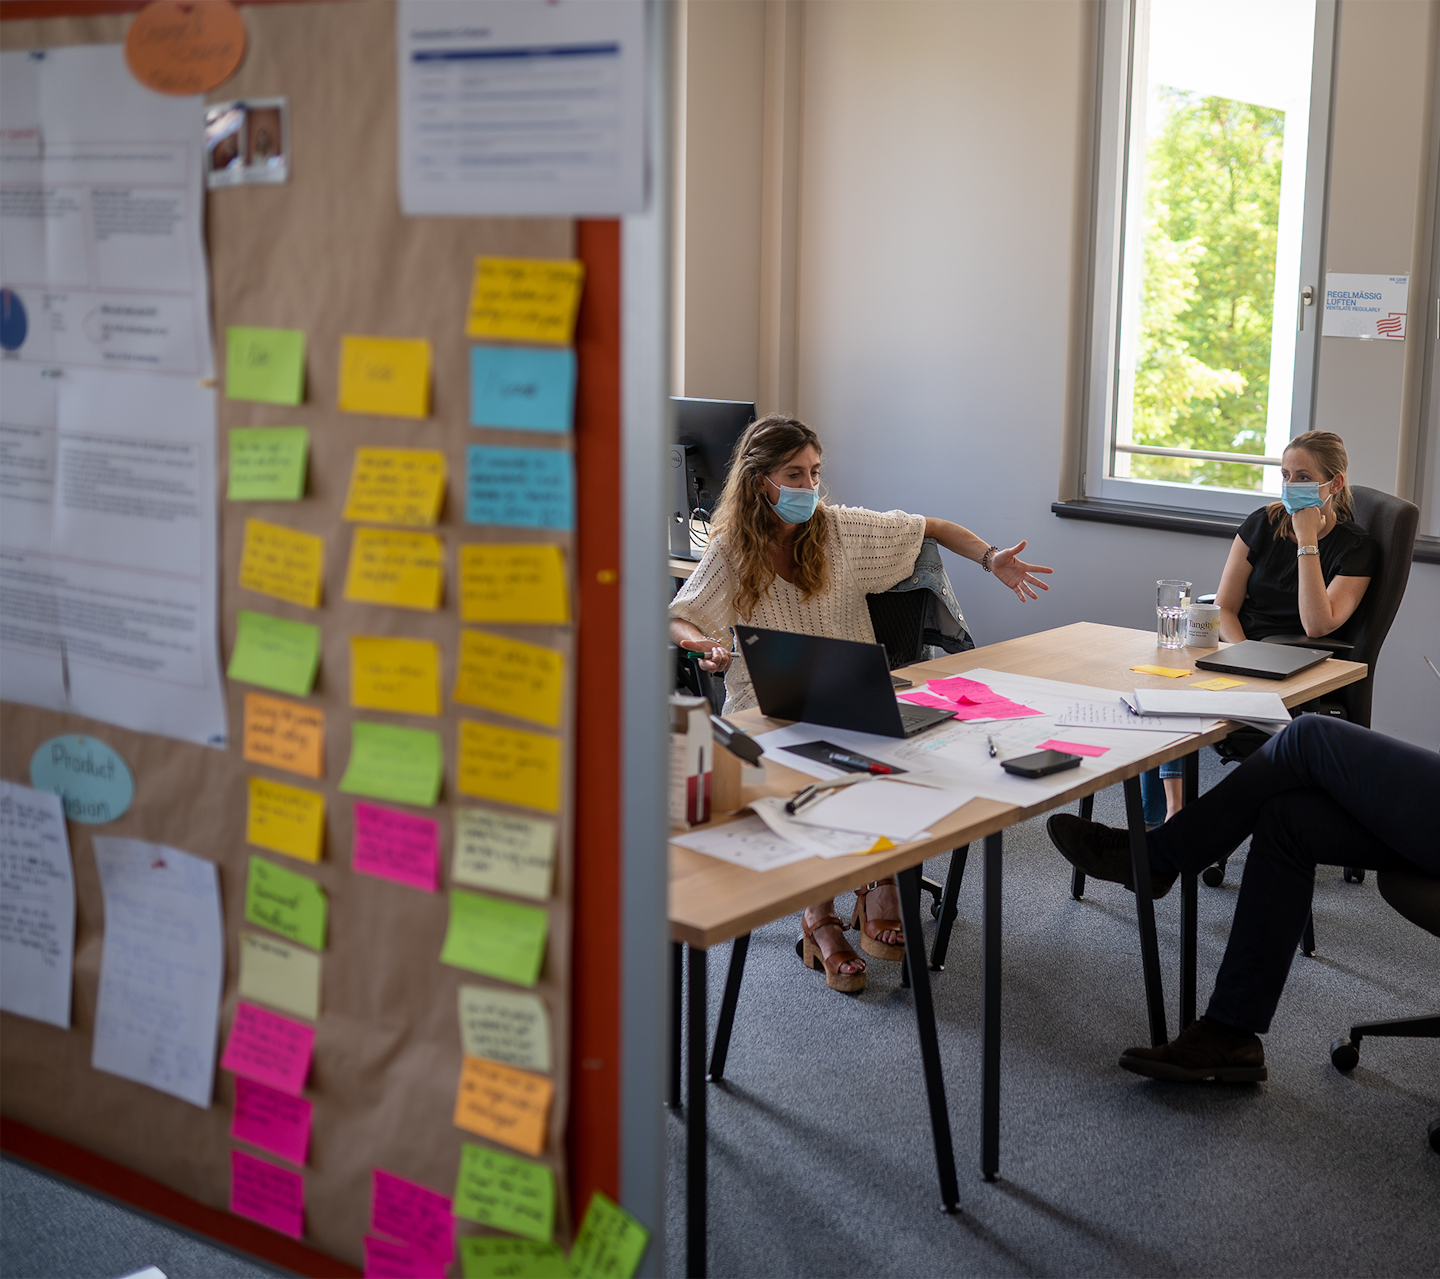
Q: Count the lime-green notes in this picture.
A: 9